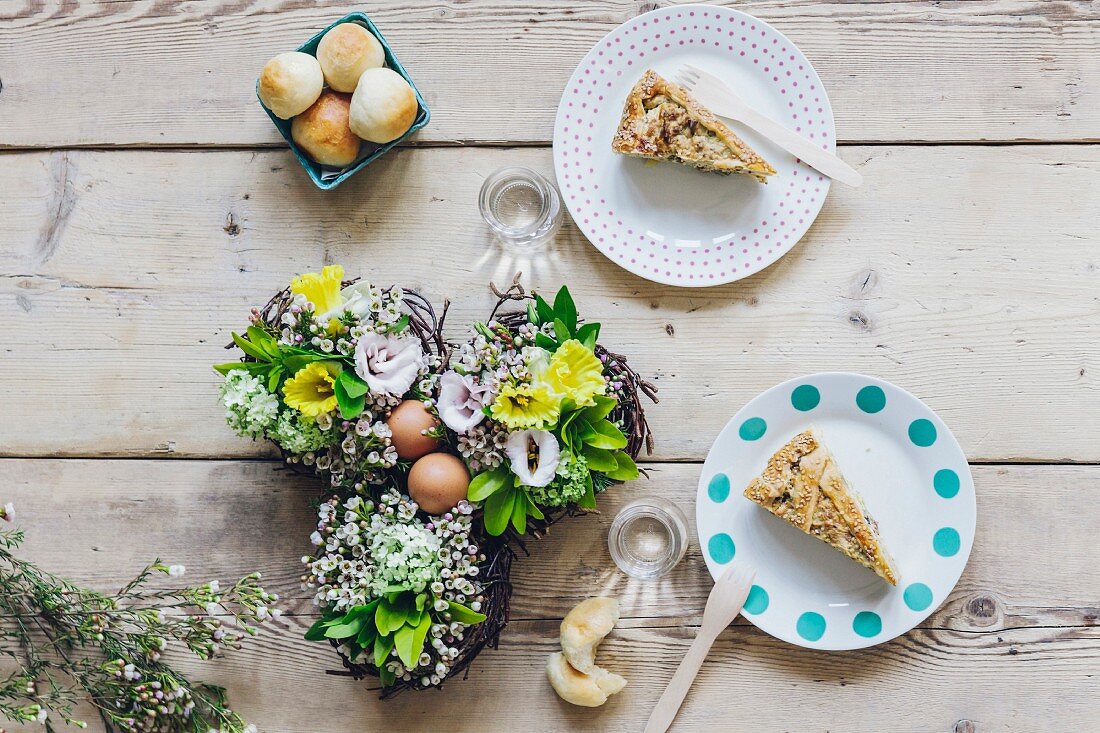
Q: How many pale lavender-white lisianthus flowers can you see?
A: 3